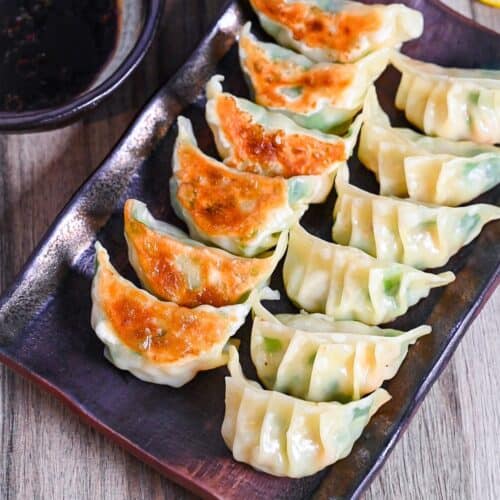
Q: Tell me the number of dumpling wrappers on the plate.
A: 12